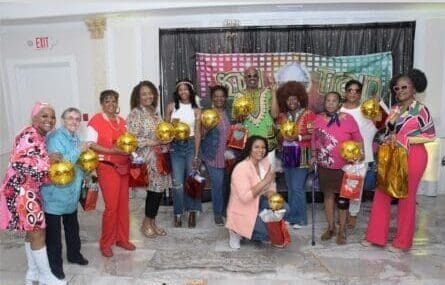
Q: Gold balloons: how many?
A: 11